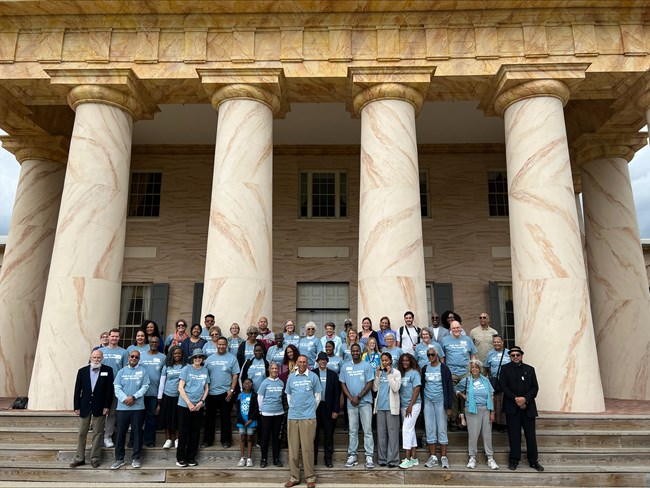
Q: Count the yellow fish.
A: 0